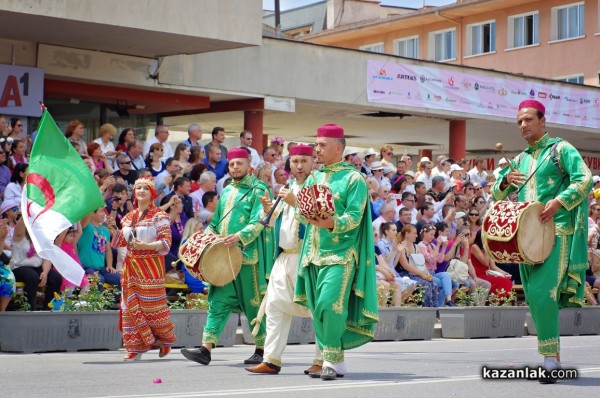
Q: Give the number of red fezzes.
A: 4